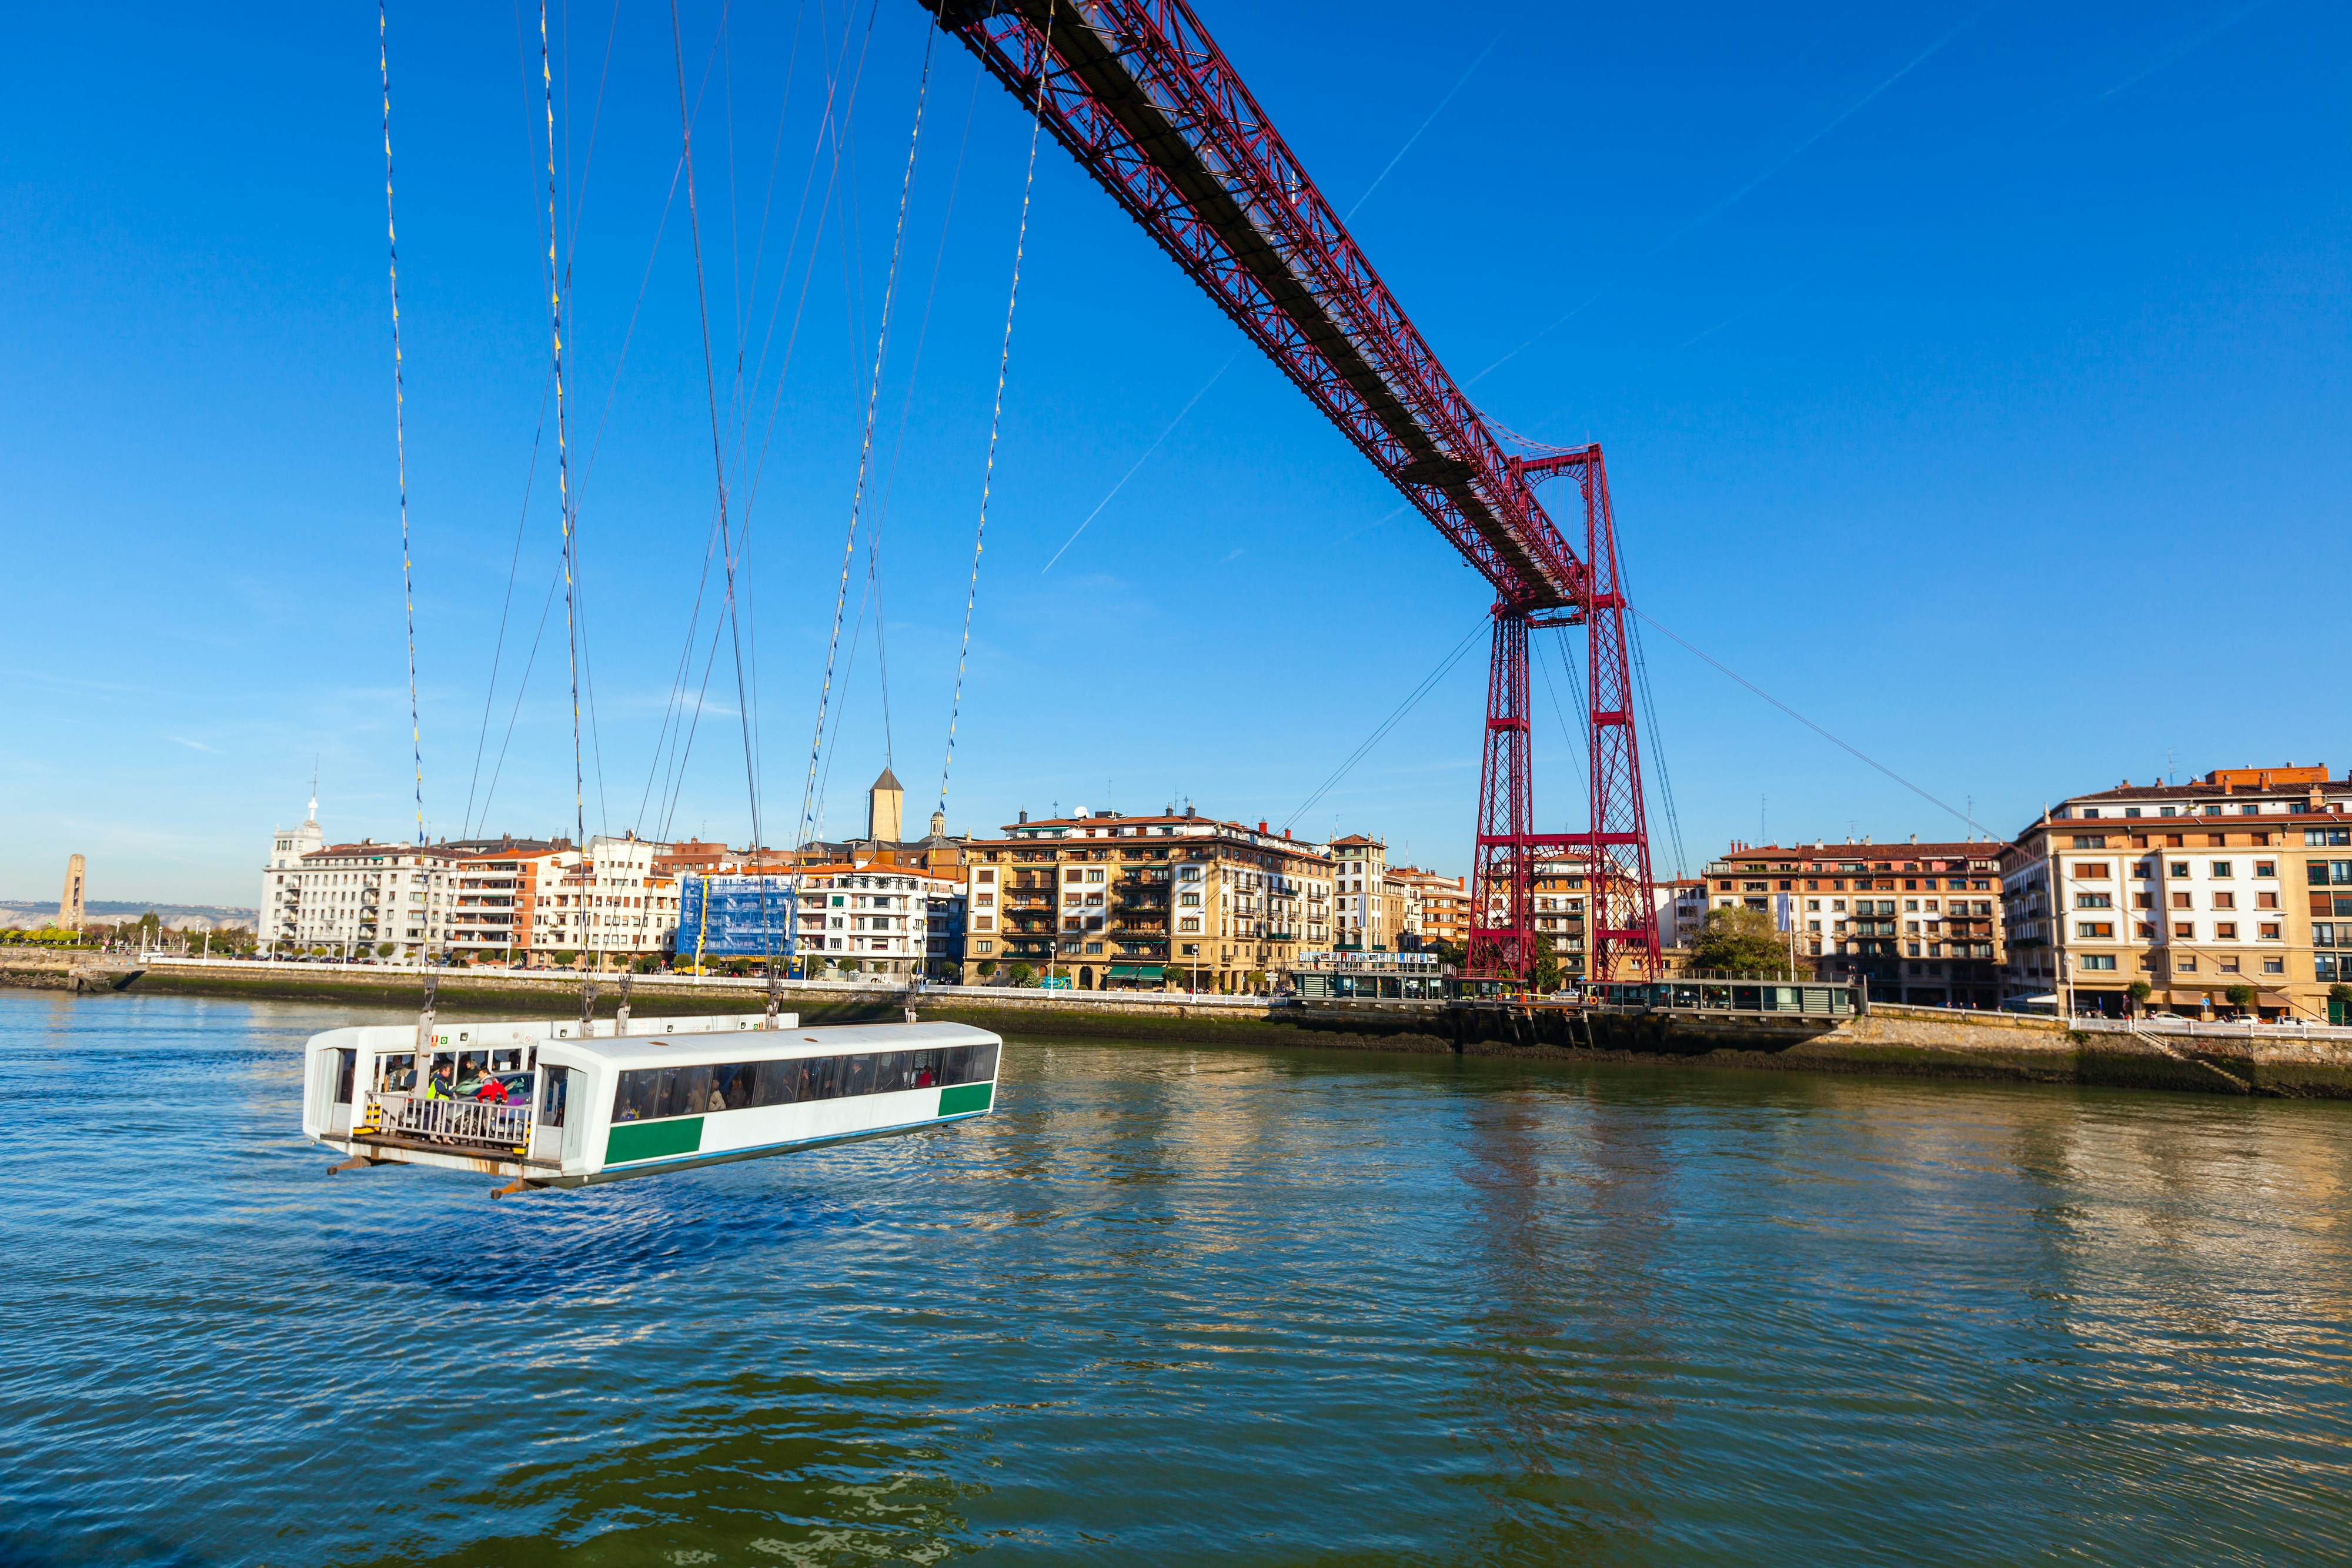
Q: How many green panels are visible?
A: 2